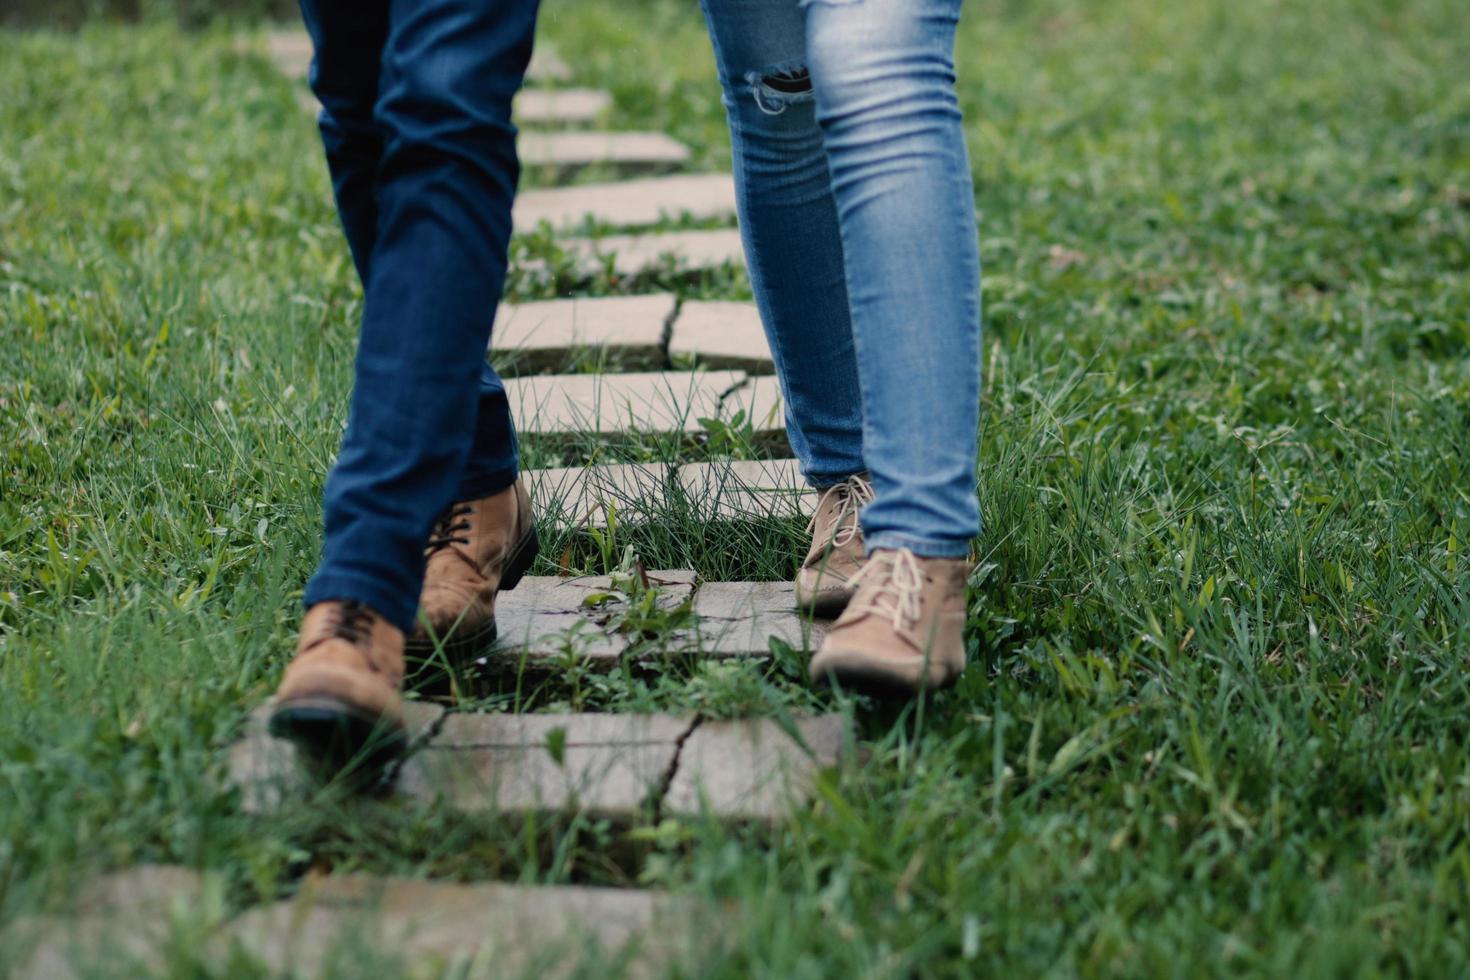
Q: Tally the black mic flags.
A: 0